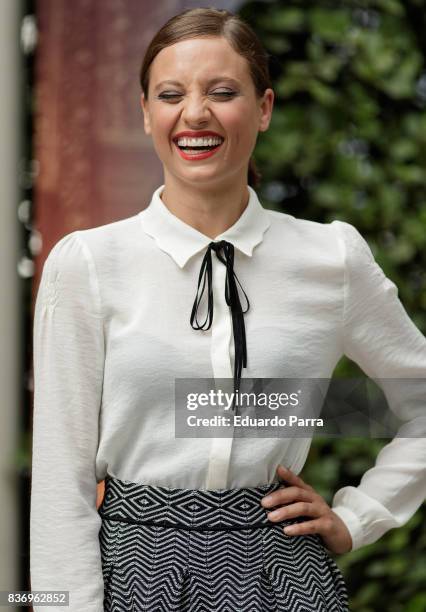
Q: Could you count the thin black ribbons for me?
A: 1